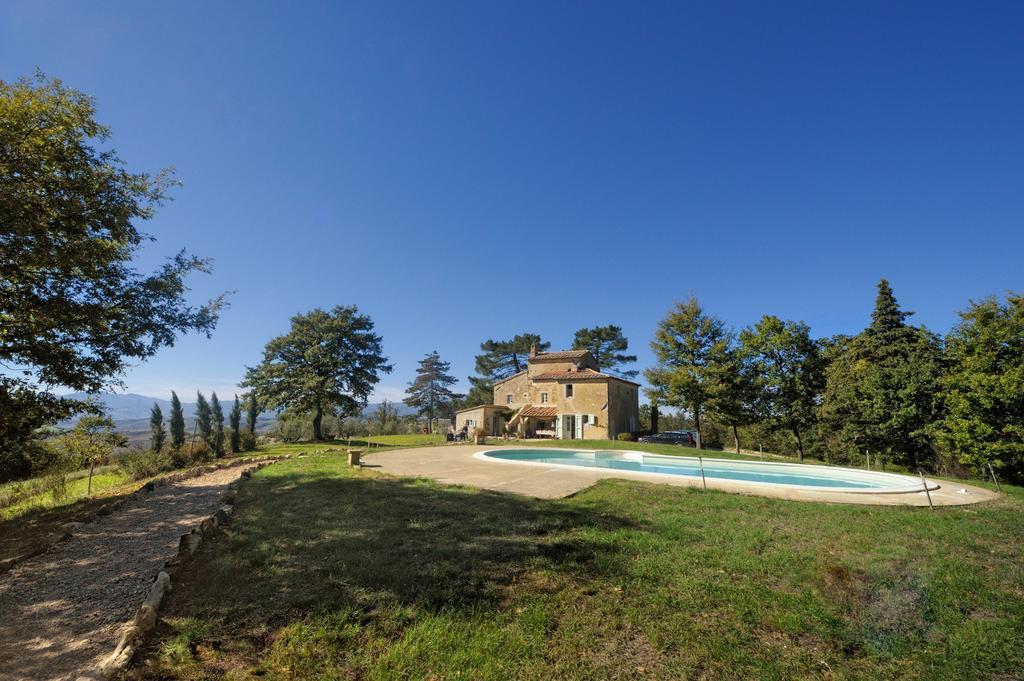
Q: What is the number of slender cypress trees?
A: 6